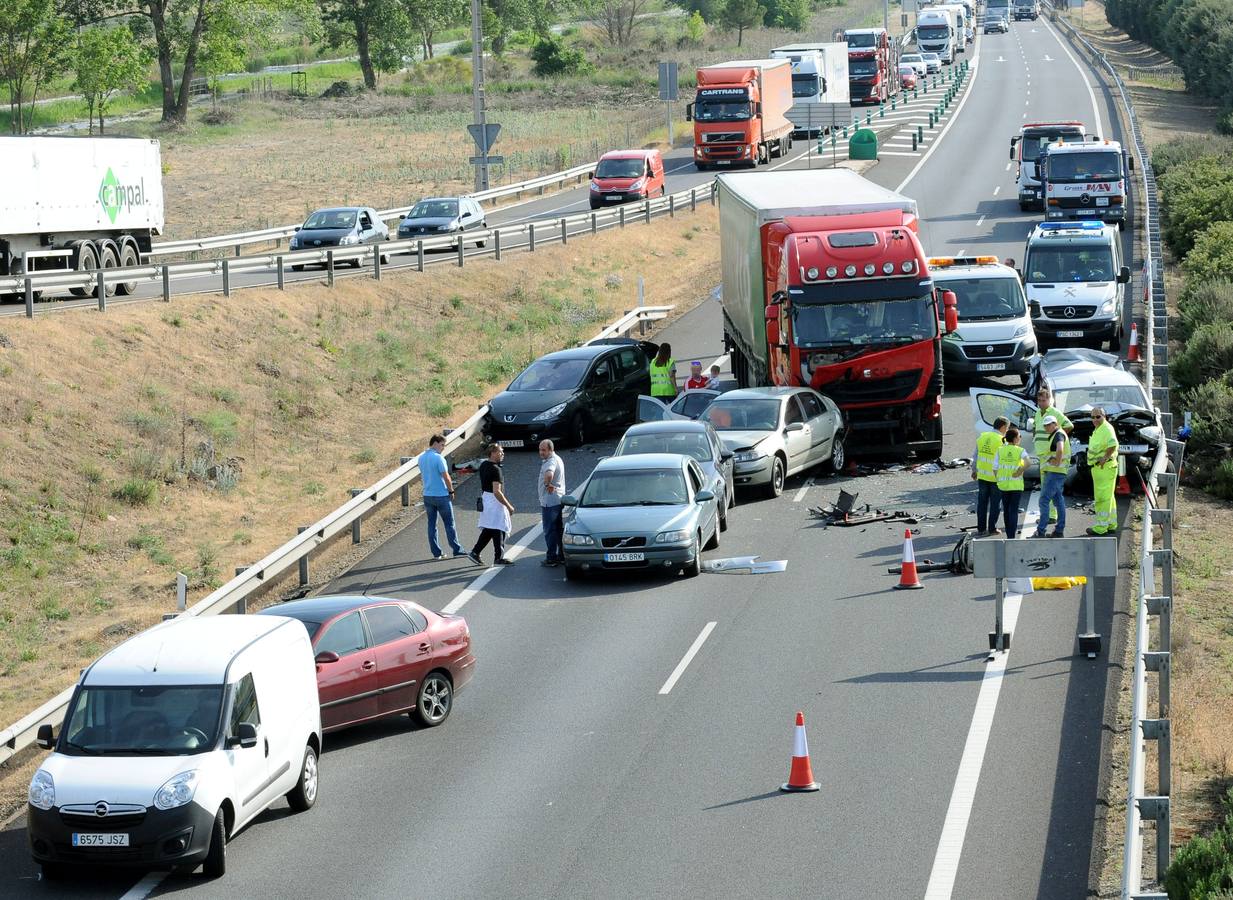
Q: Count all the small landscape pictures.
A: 0